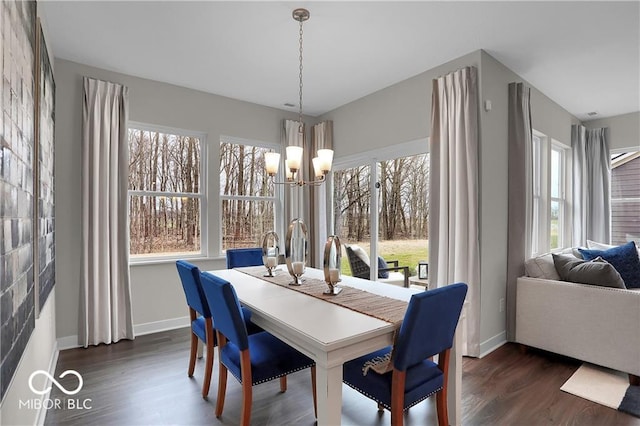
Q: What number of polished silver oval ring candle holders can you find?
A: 3